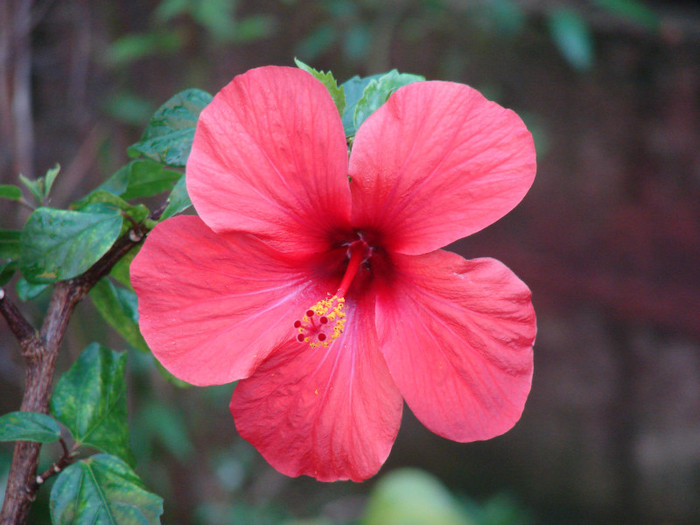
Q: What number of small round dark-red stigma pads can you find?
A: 5